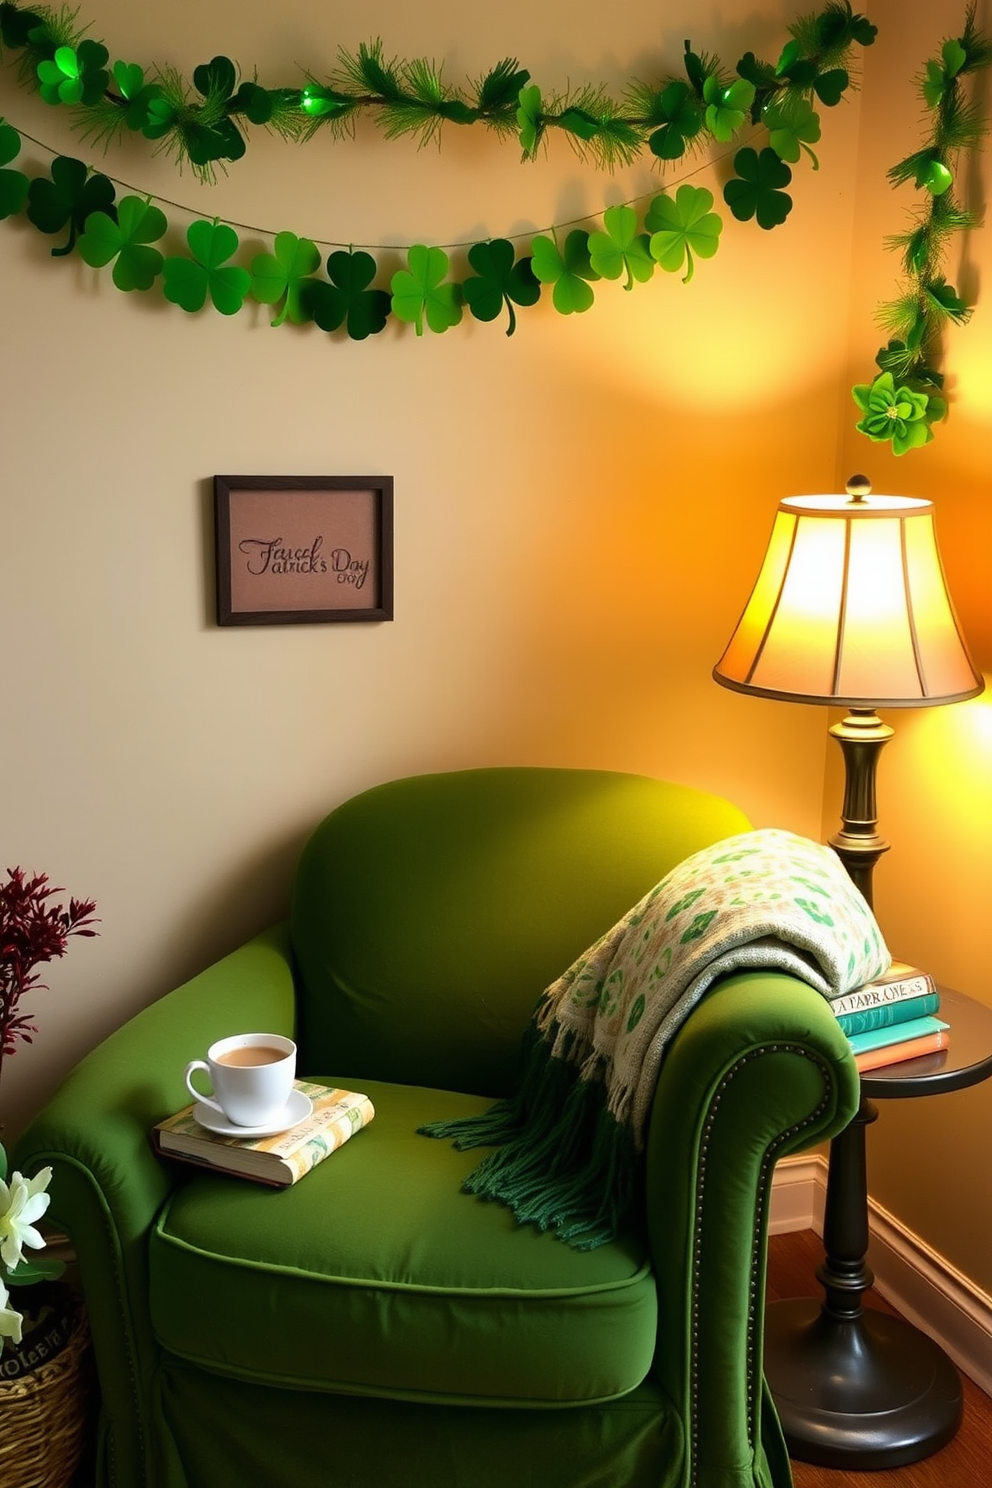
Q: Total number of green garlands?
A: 3